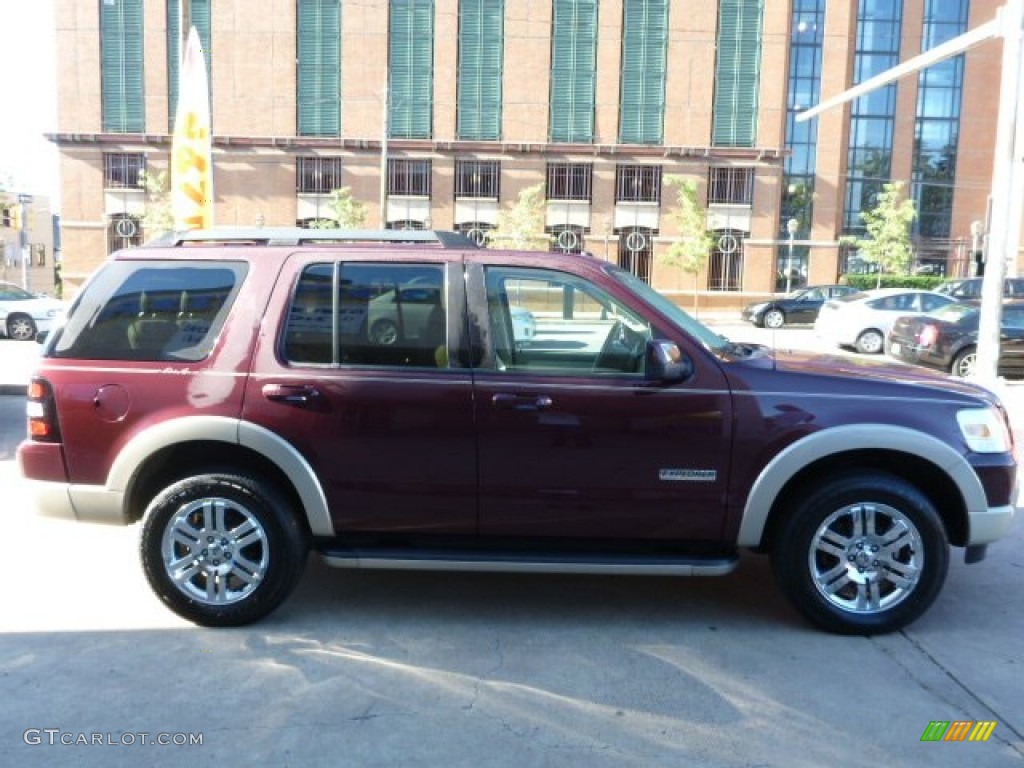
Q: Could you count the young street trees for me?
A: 5